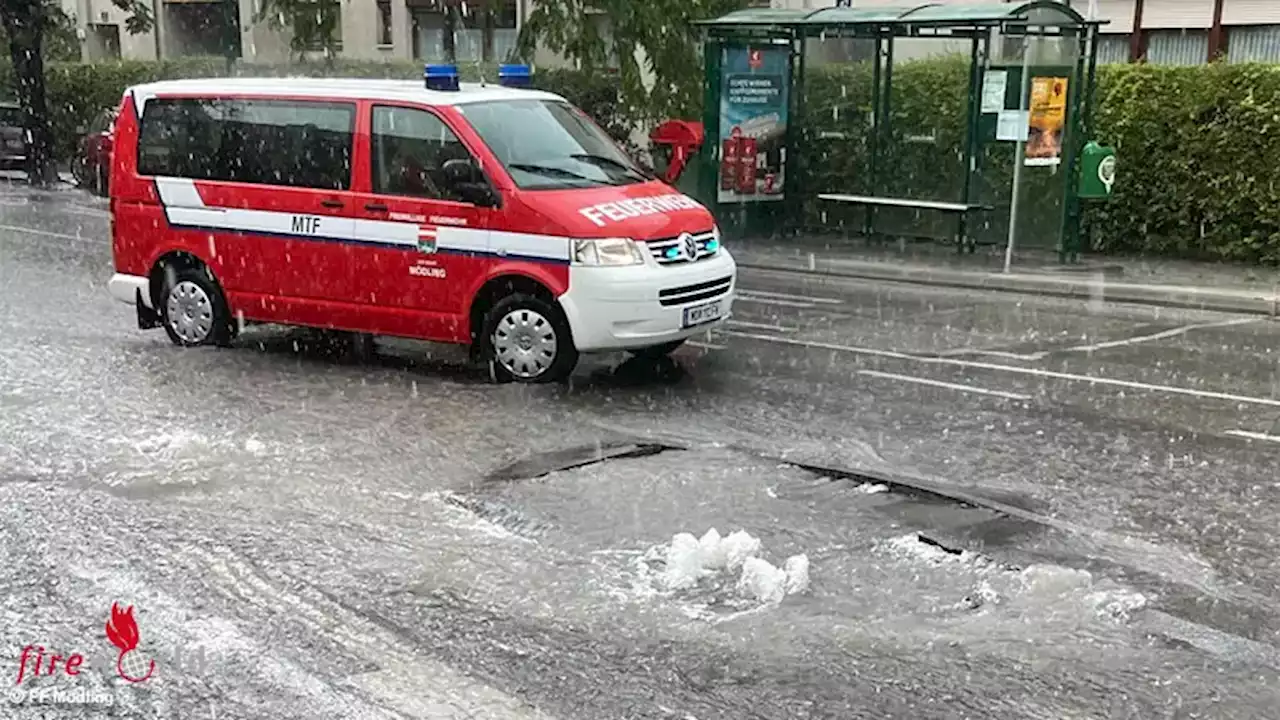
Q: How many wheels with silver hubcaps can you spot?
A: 2